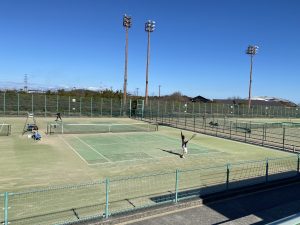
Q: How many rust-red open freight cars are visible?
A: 0